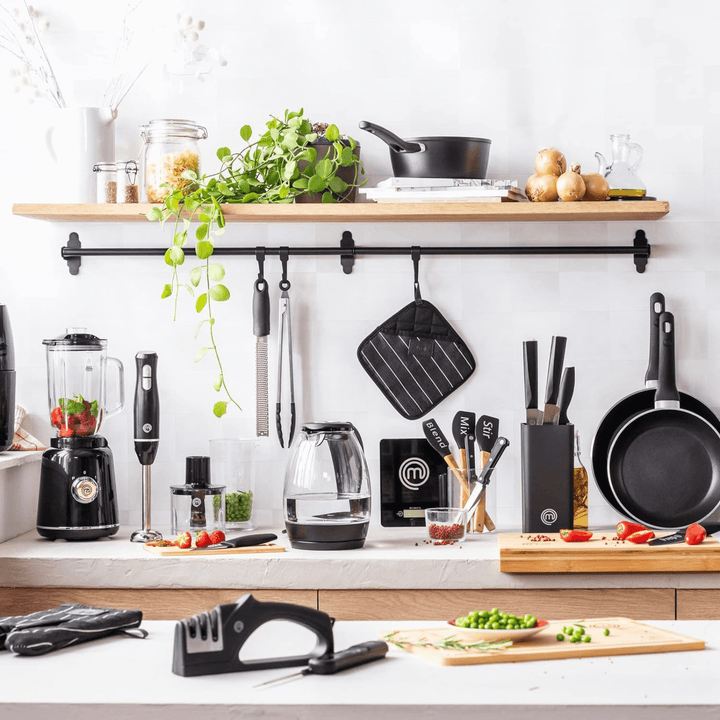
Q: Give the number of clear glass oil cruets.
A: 1